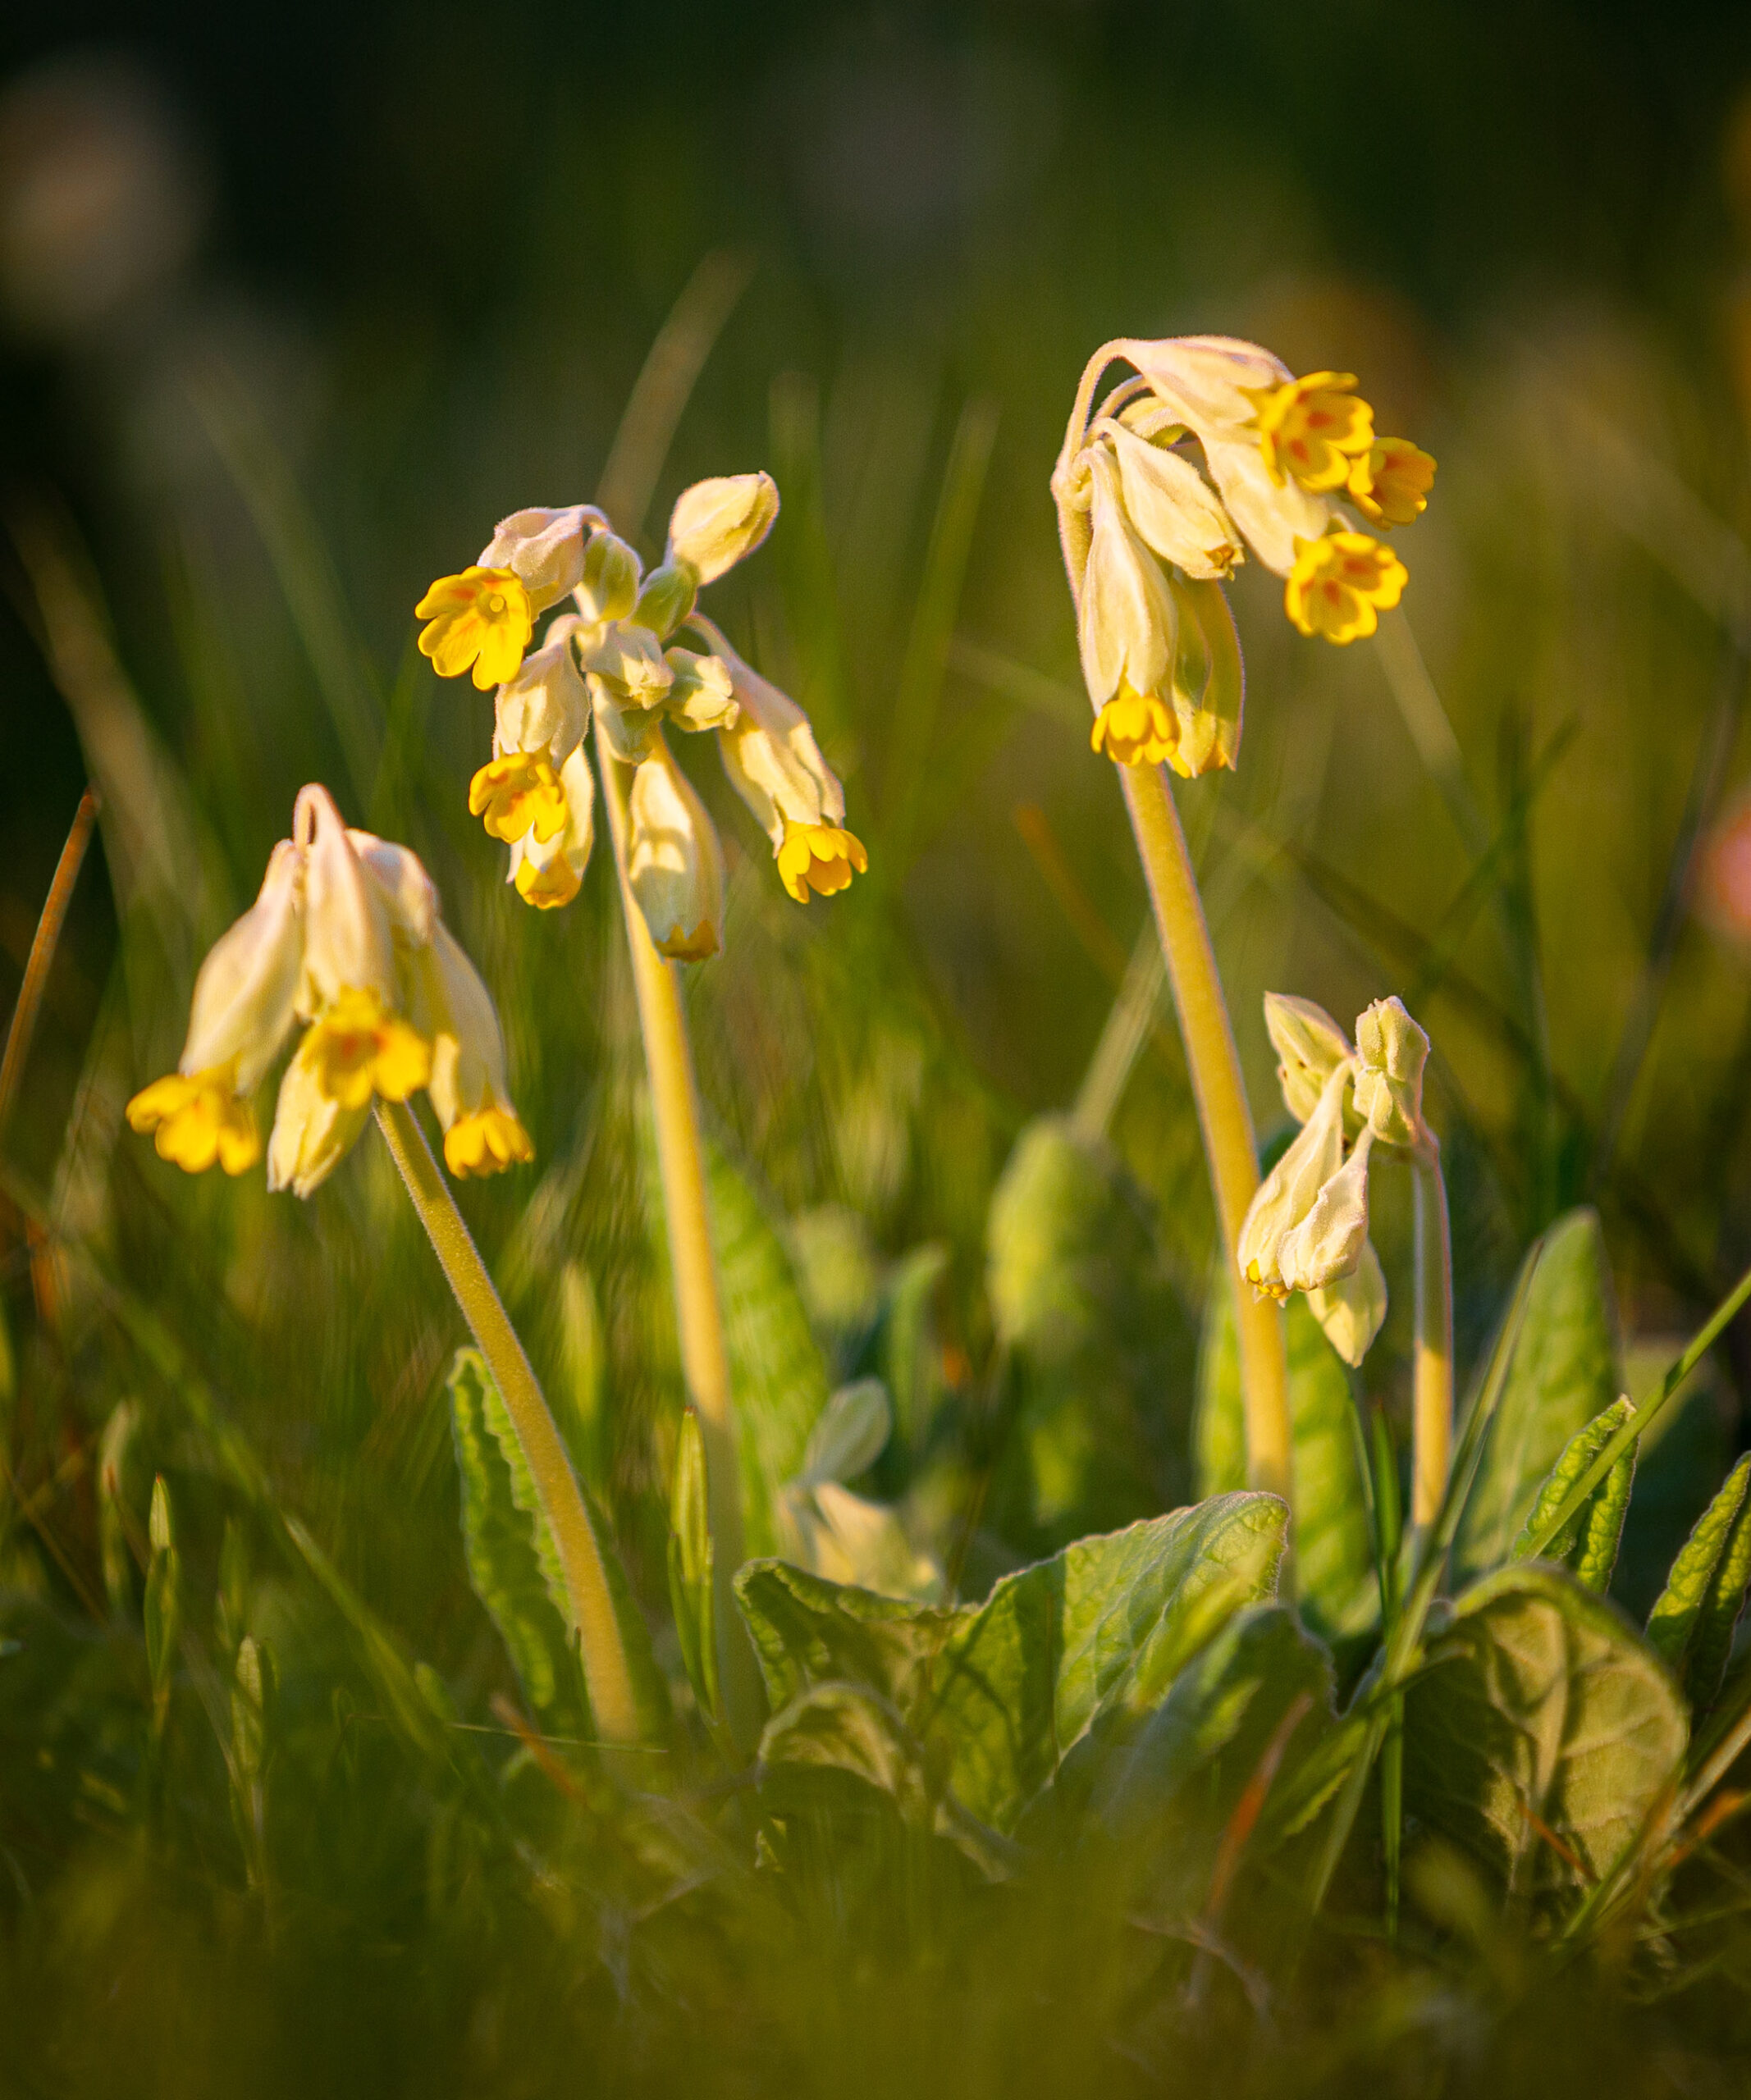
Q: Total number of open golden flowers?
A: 10